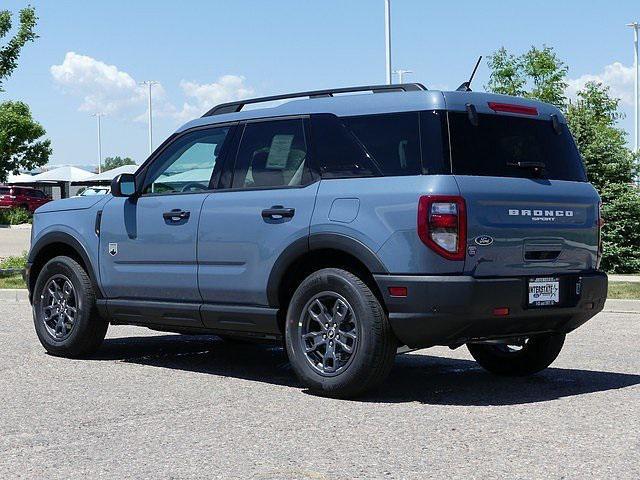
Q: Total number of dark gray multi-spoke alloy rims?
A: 2